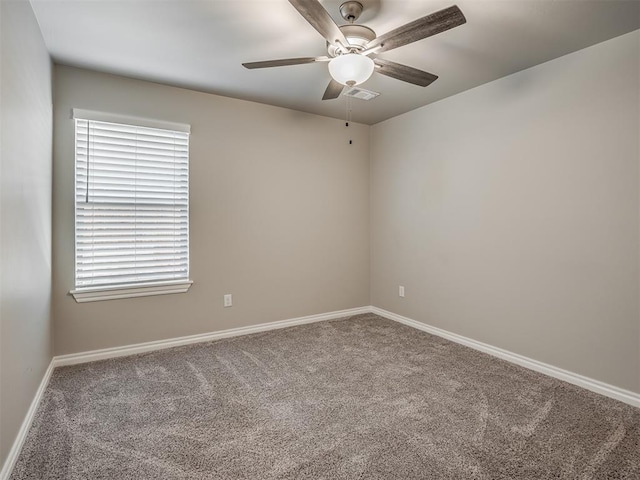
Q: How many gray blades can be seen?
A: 5